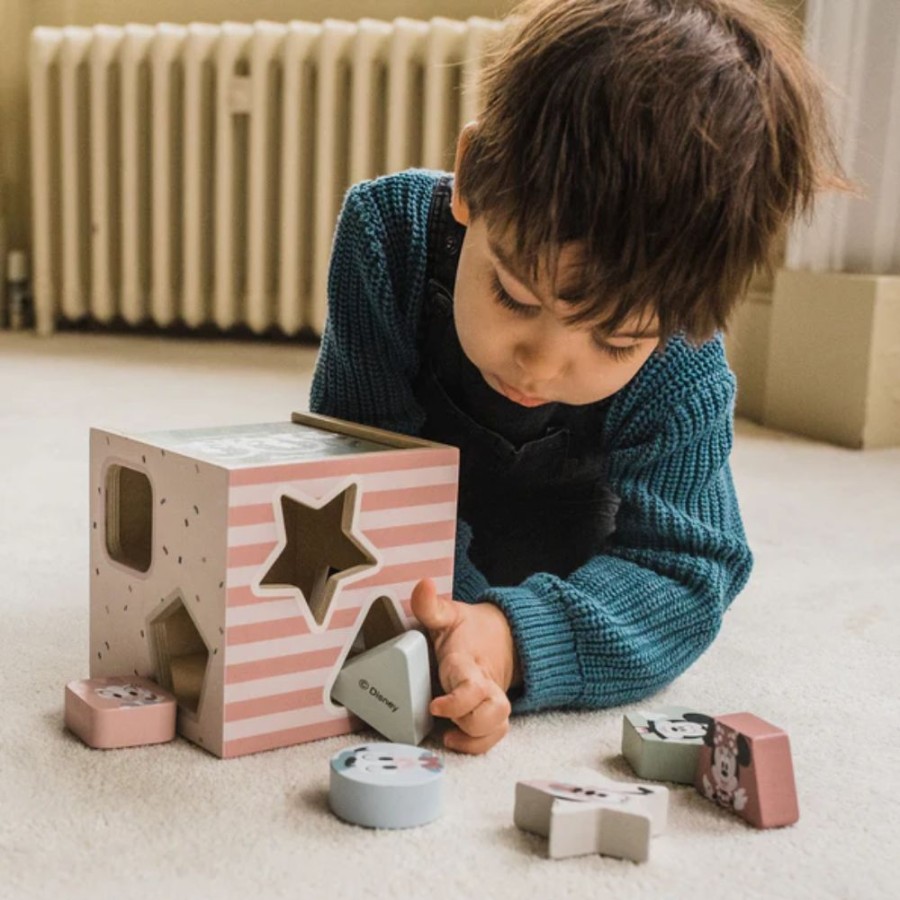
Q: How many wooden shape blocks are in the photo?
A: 6